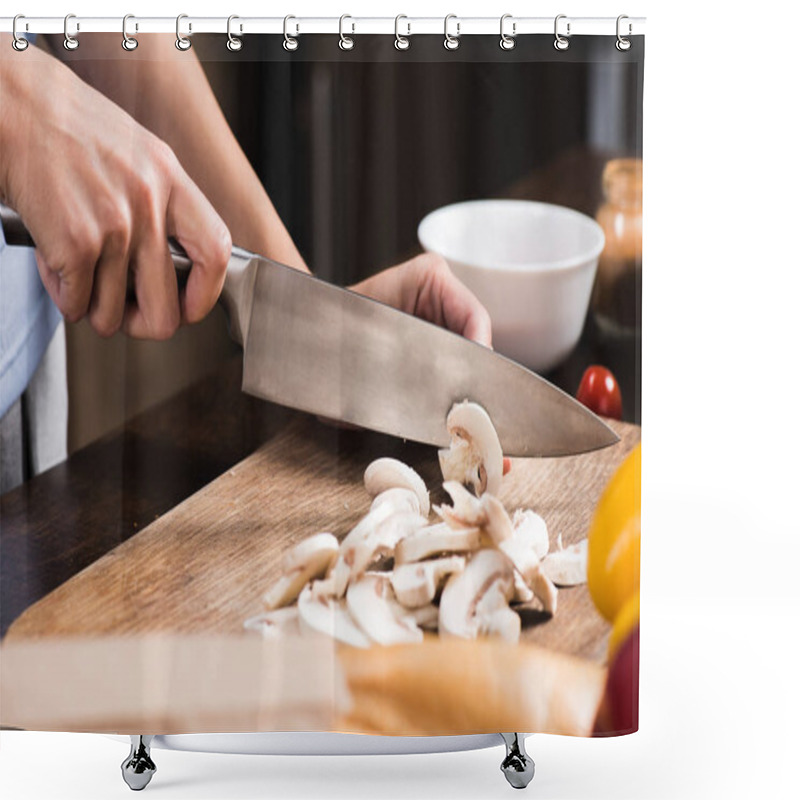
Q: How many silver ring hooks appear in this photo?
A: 12